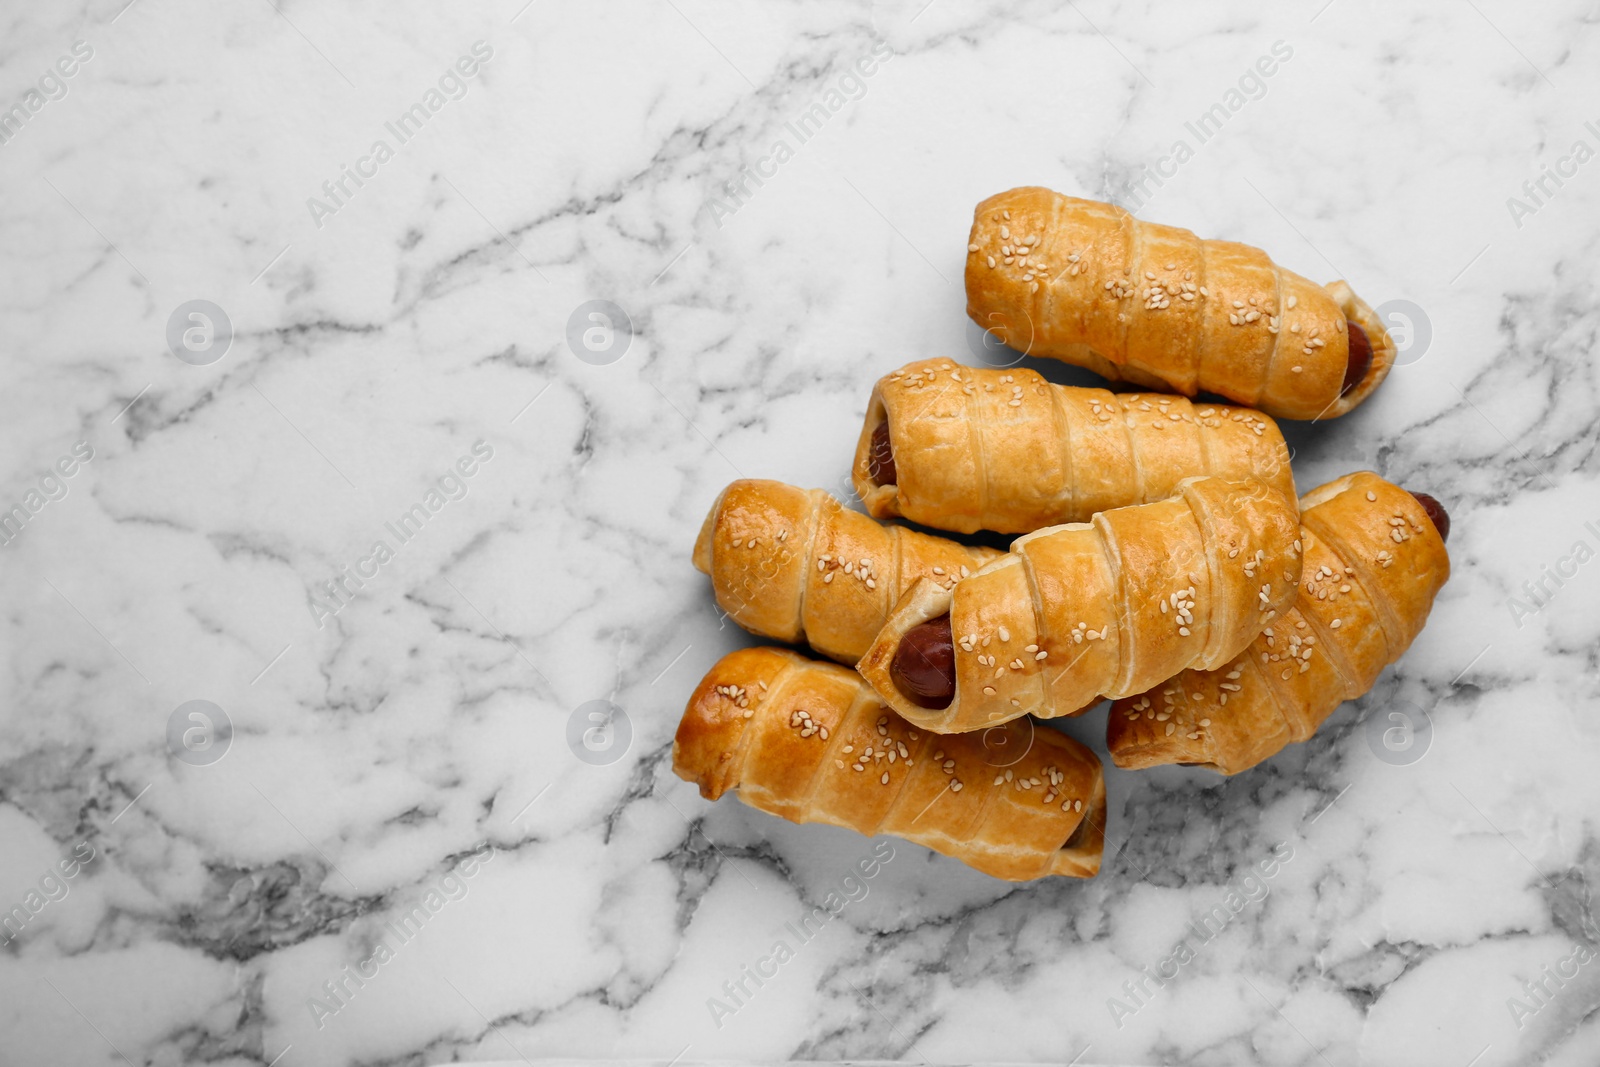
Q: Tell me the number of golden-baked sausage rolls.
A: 6